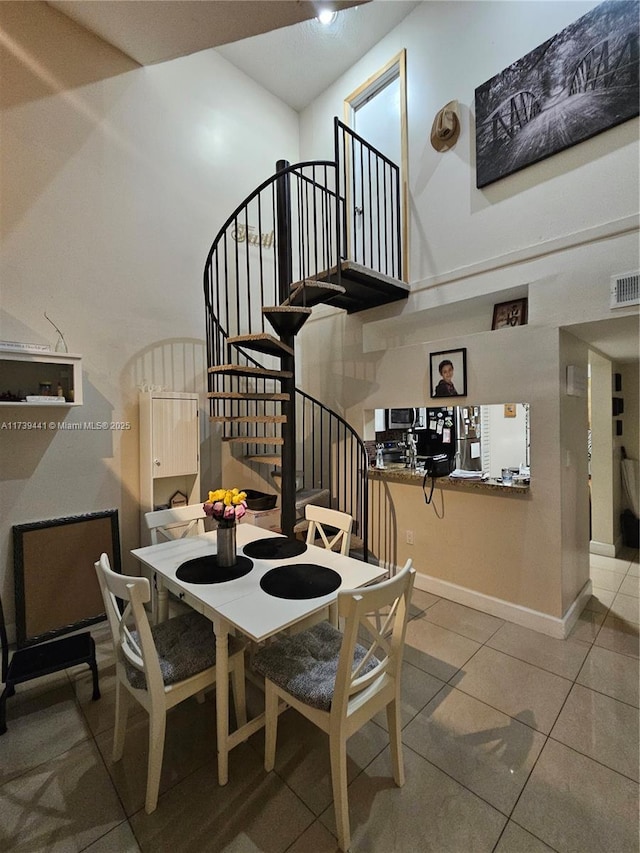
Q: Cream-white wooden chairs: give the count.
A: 4